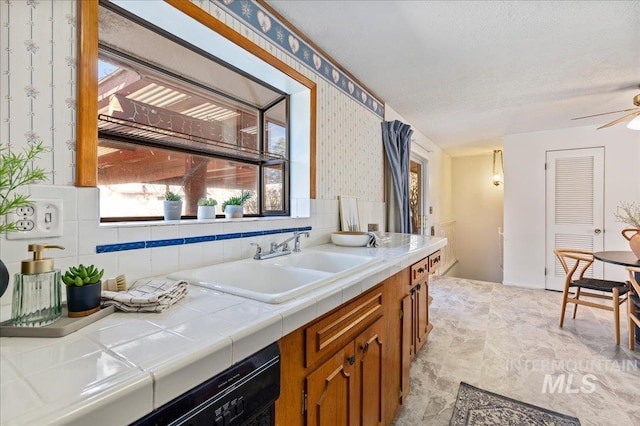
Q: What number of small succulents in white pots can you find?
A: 3